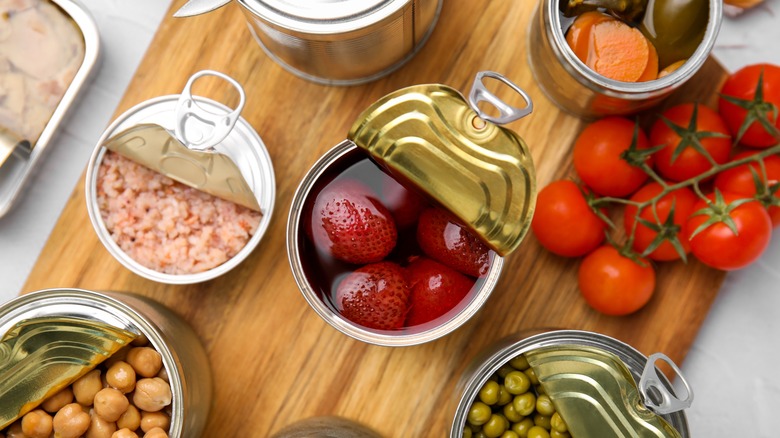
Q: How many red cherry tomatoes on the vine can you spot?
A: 8